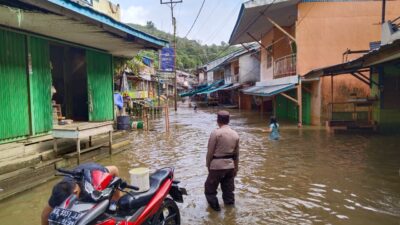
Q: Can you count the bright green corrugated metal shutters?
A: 3